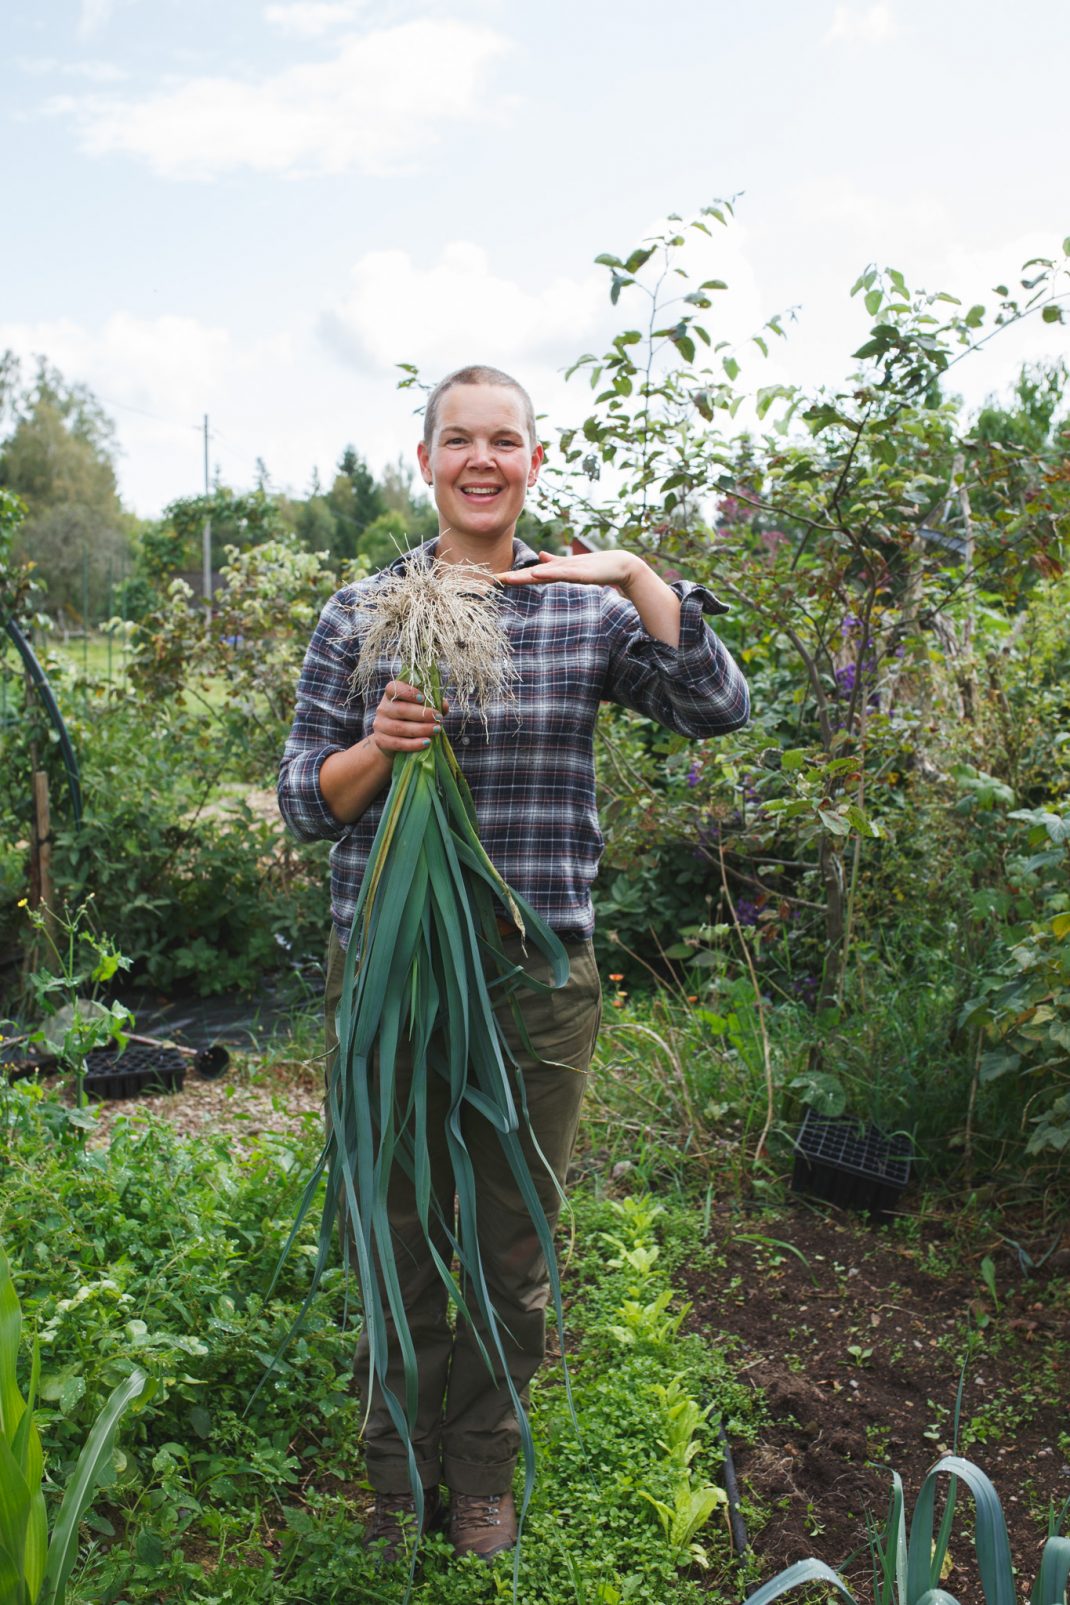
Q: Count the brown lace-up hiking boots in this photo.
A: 2